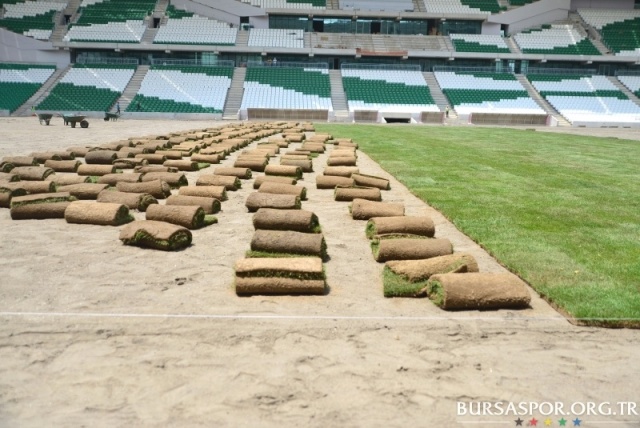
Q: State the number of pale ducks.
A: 0